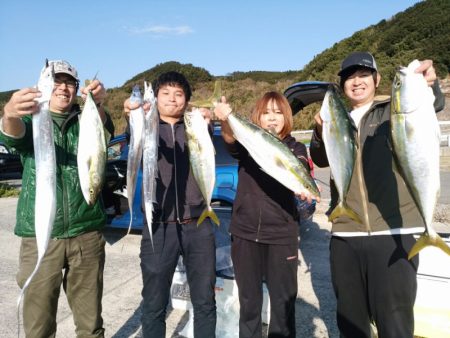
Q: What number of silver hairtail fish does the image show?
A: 3